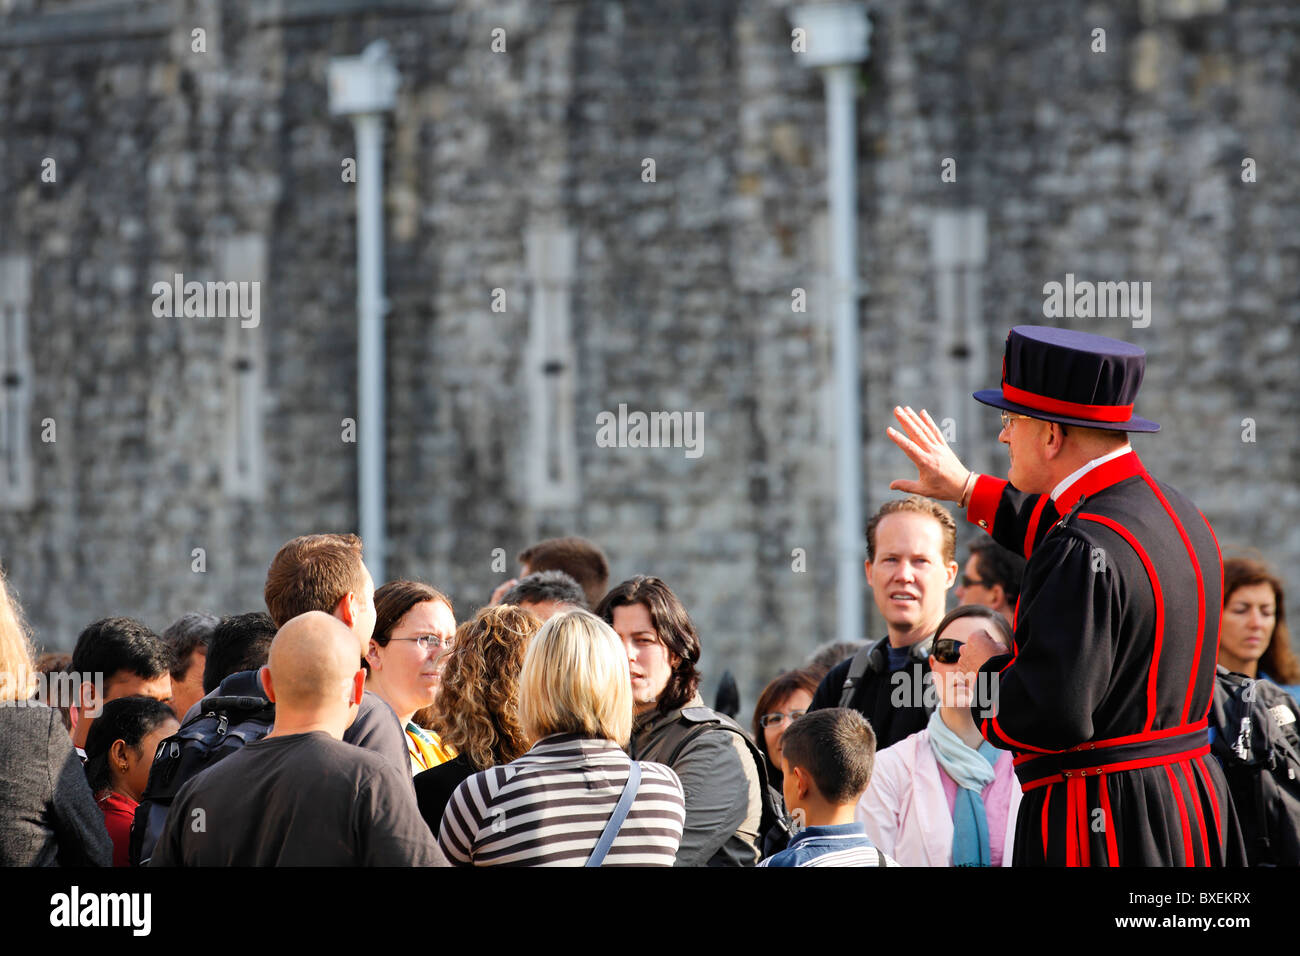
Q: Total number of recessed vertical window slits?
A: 4